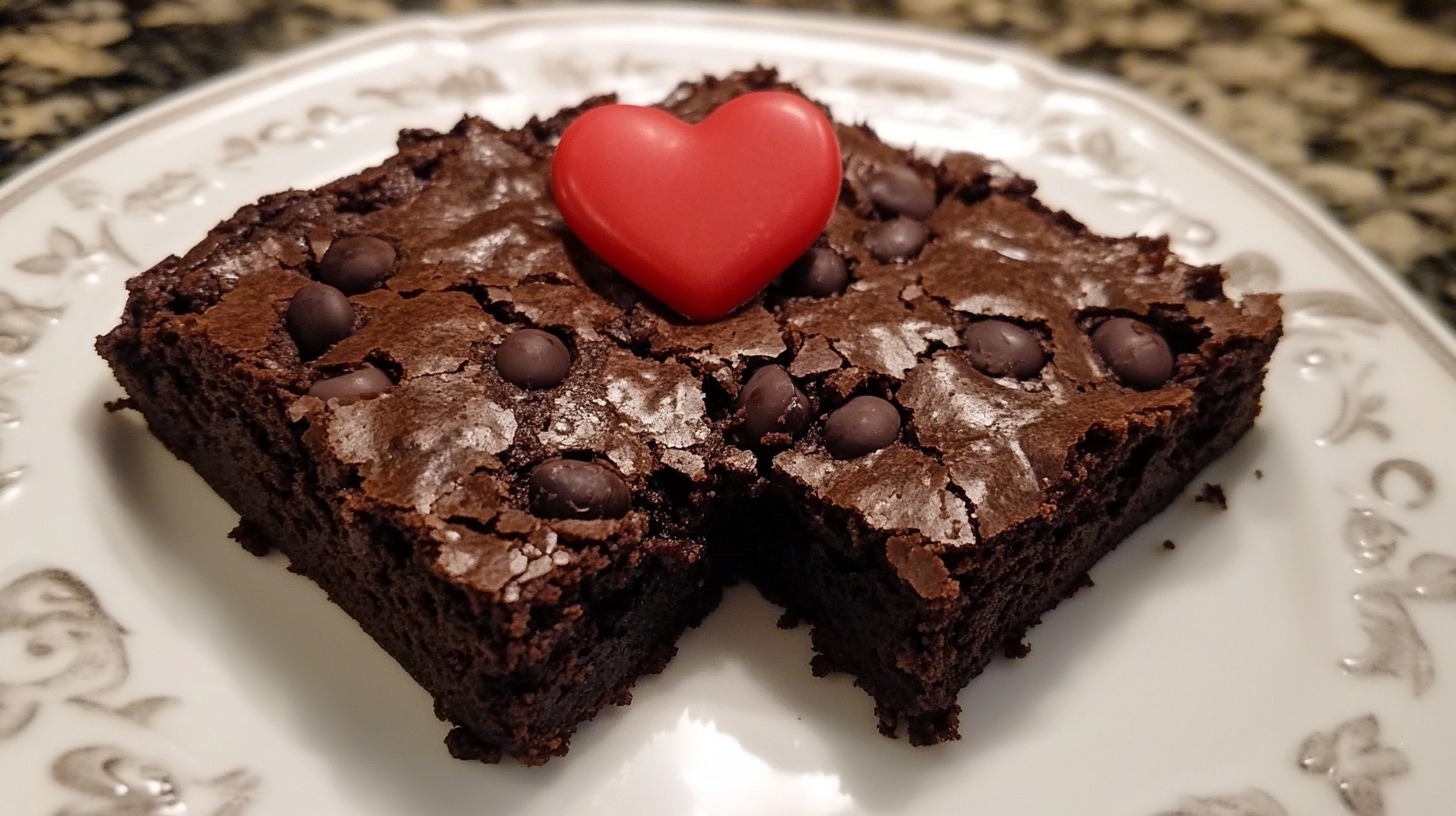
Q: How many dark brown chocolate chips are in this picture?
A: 12